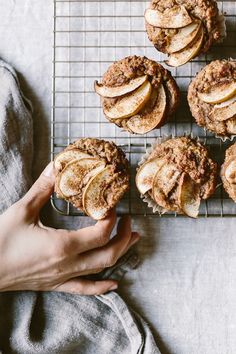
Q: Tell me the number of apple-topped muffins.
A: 6